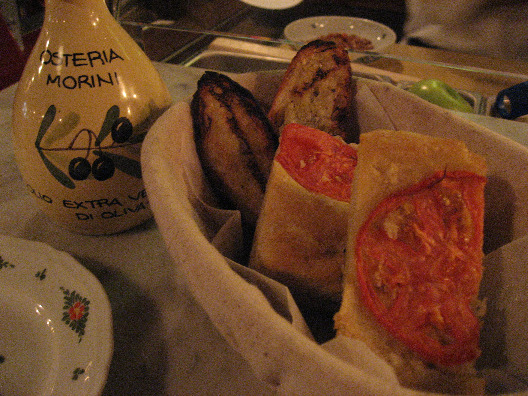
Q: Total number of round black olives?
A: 3